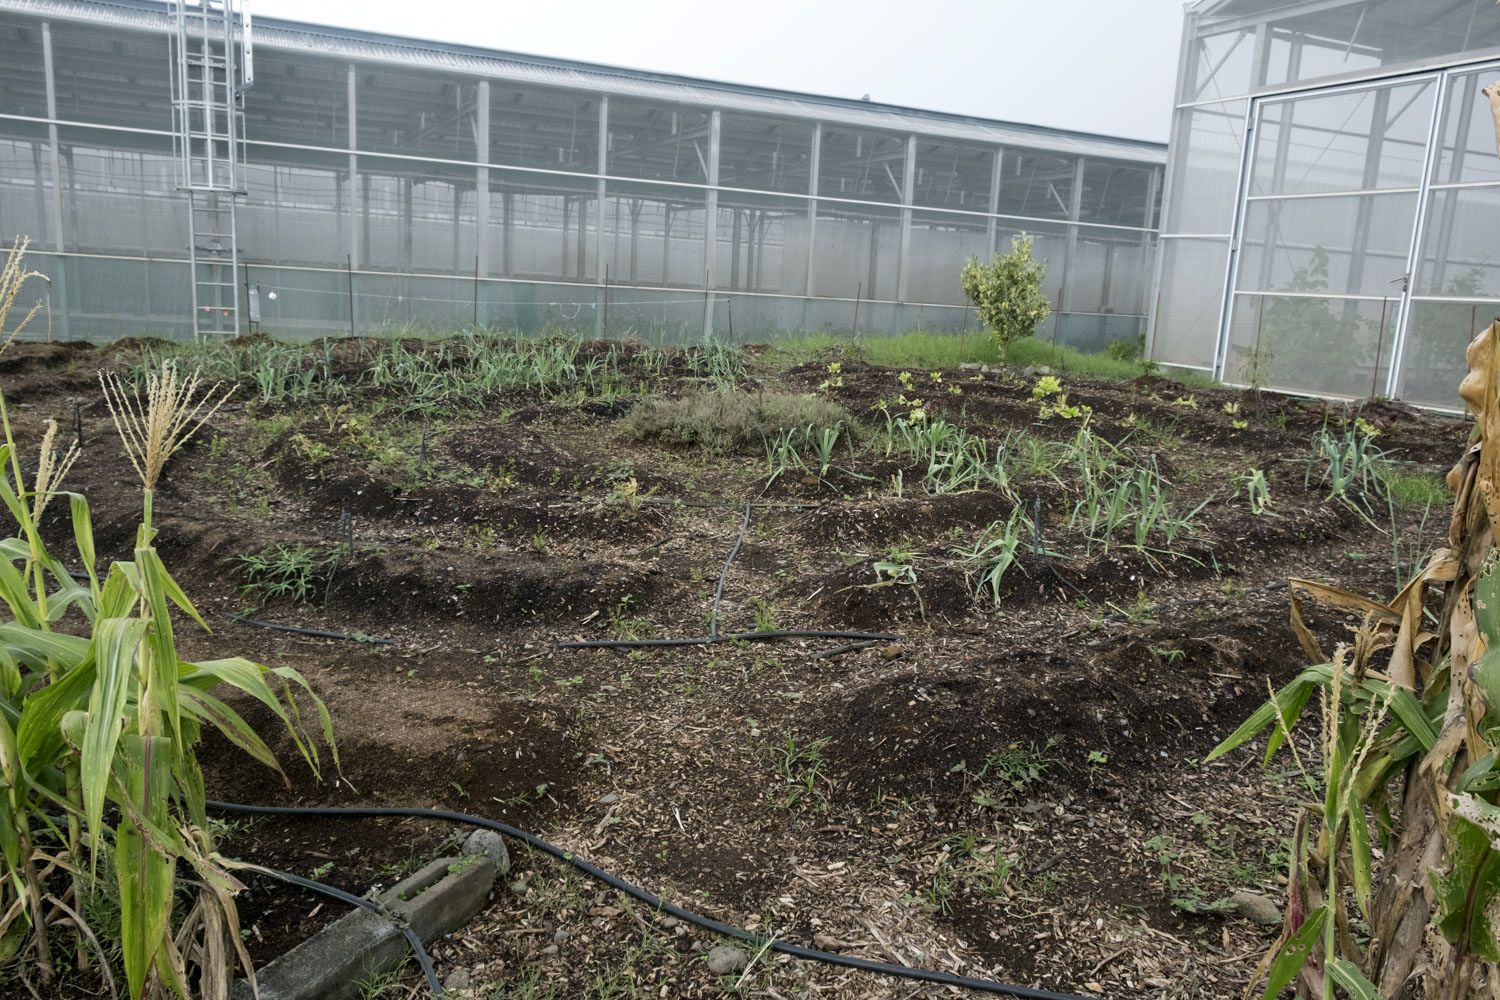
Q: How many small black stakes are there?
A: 4